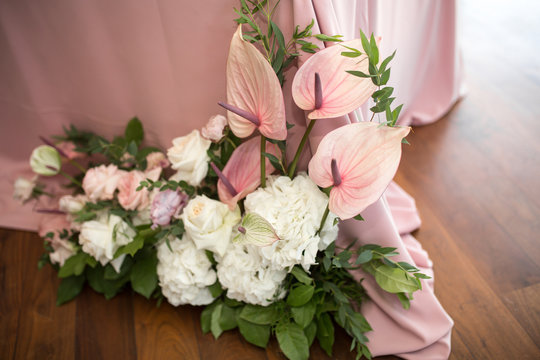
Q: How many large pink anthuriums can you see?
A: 4